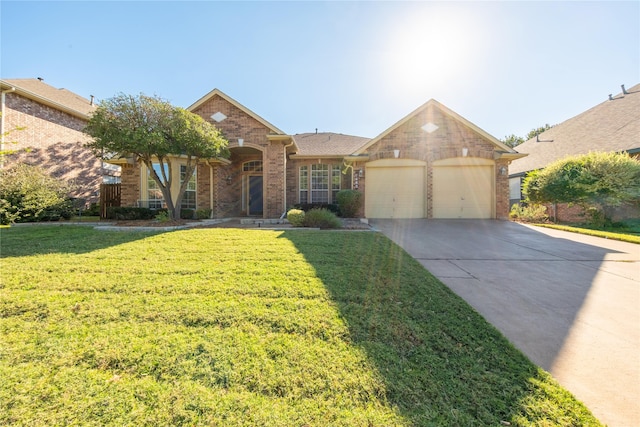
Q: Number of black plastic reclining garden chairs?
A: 0